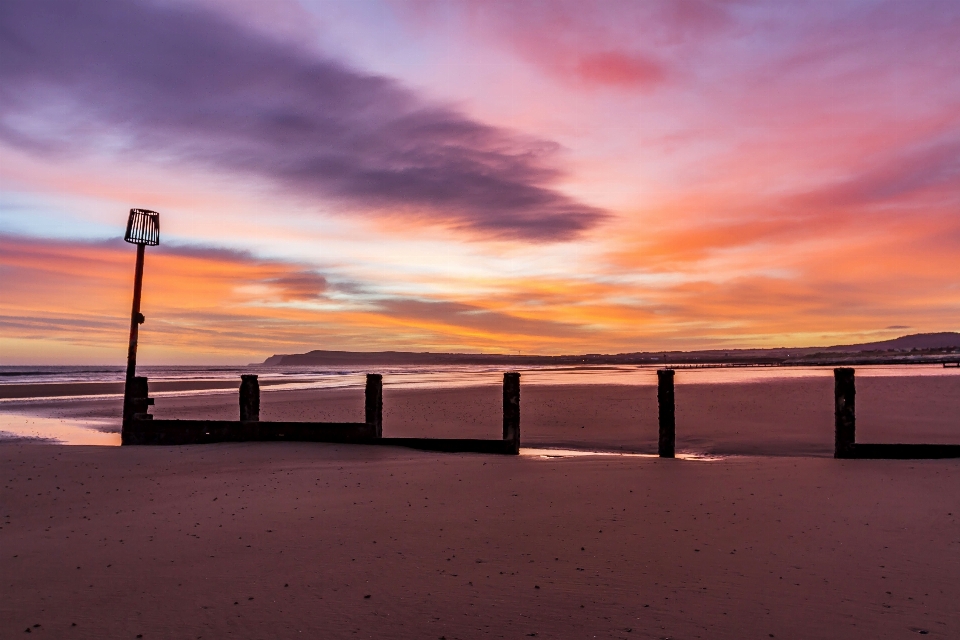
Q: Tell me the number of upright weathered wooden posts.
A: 6